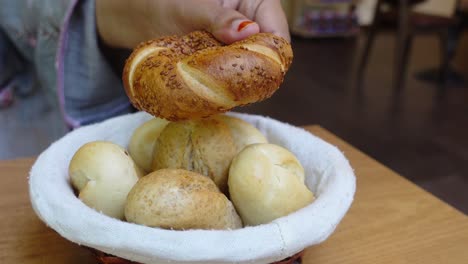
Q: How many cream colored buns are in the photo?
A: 4